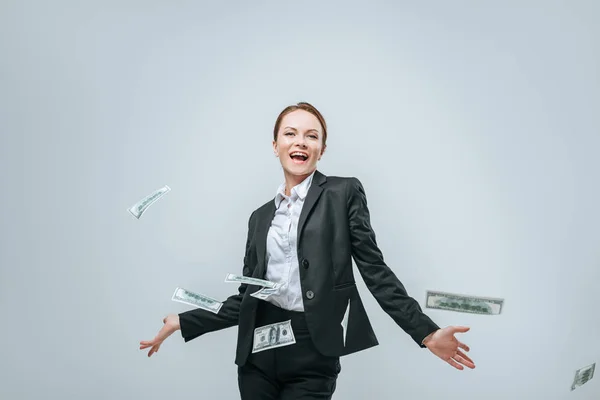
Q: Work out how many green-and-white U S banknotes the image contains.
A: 7